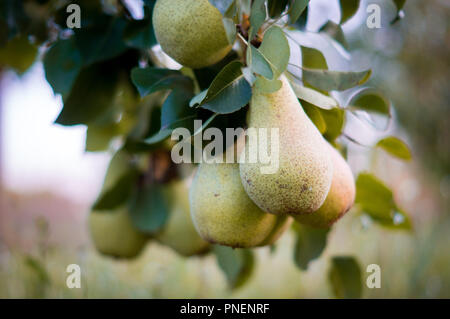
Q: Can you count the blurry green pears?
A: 2